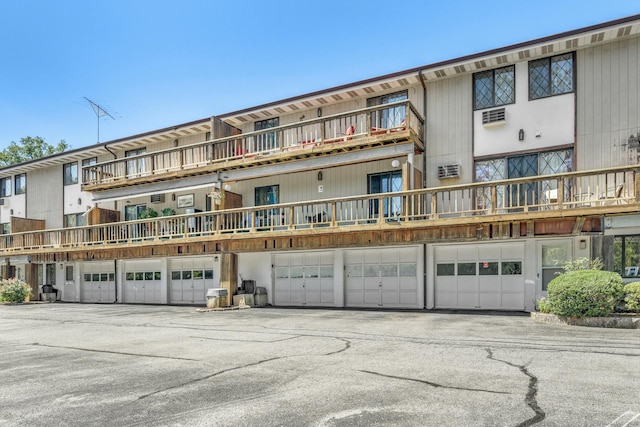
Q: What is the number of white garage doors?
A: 6